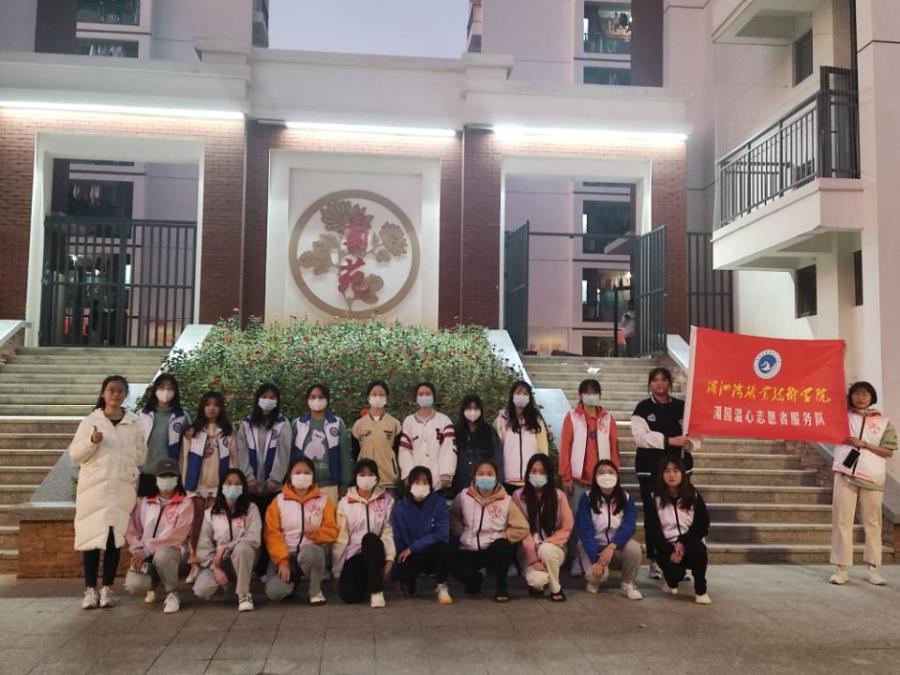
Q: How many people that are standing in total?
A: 12